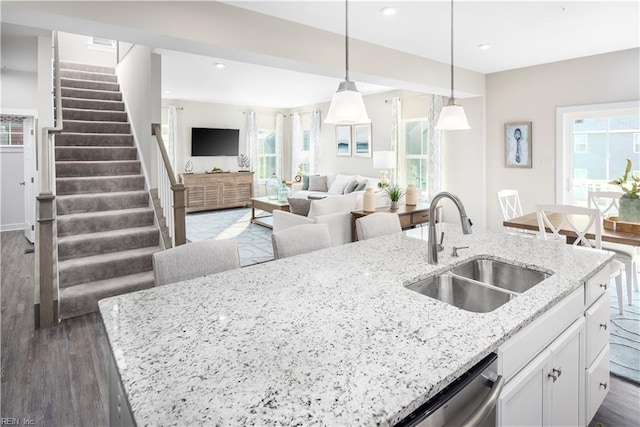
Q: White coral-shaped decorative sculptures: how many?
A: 2